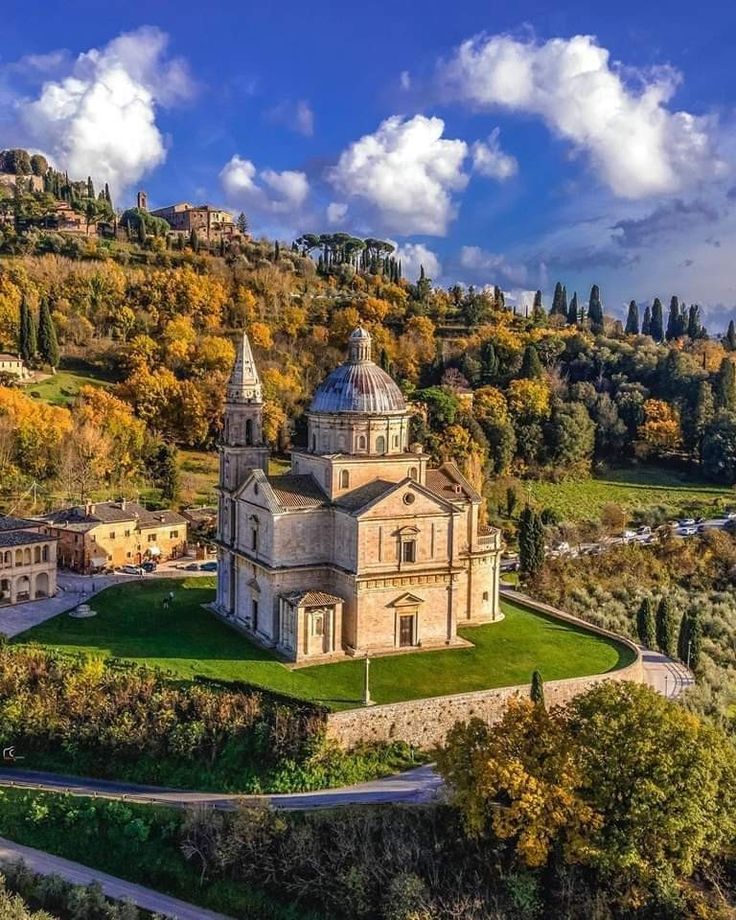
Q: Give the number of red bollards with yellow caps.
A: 0